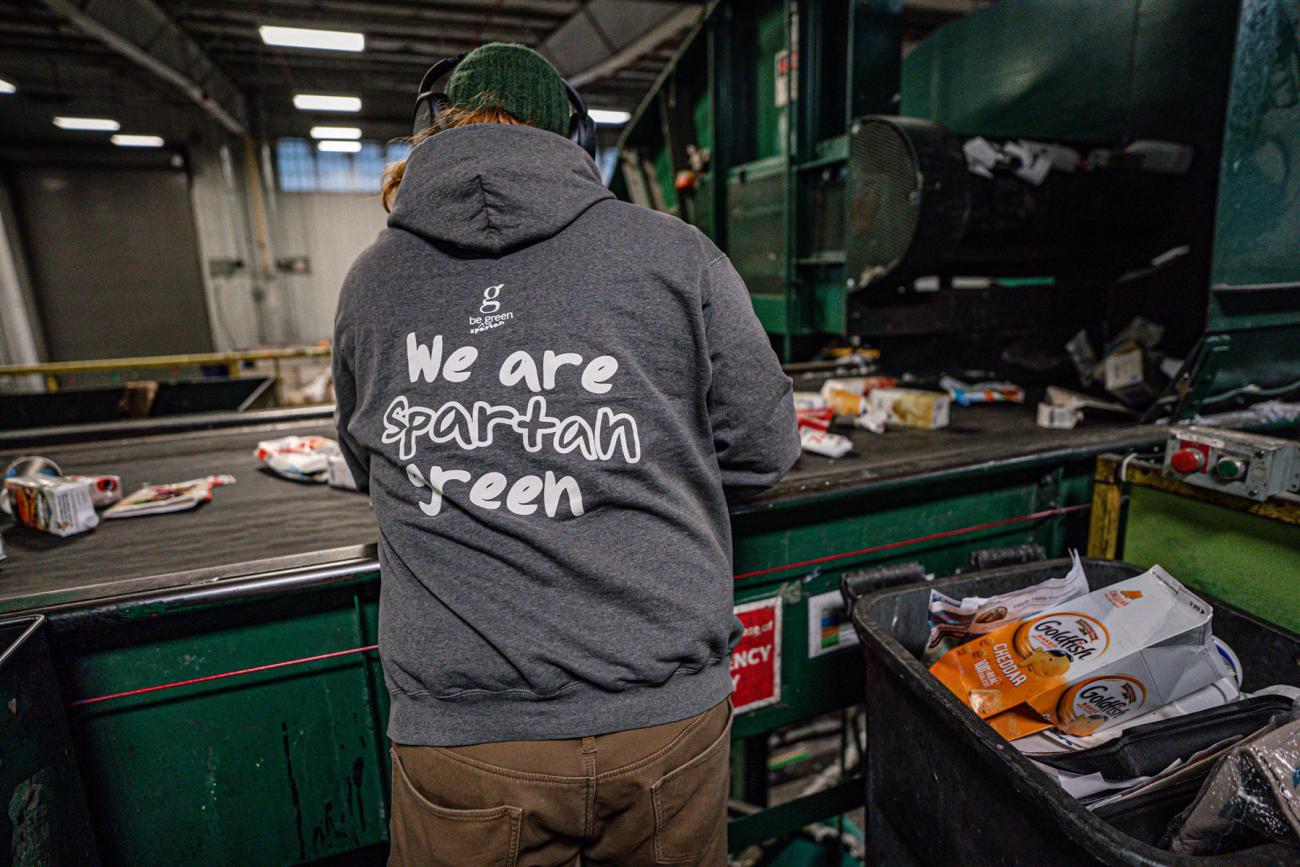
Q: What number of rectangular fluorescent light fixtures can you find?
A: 8